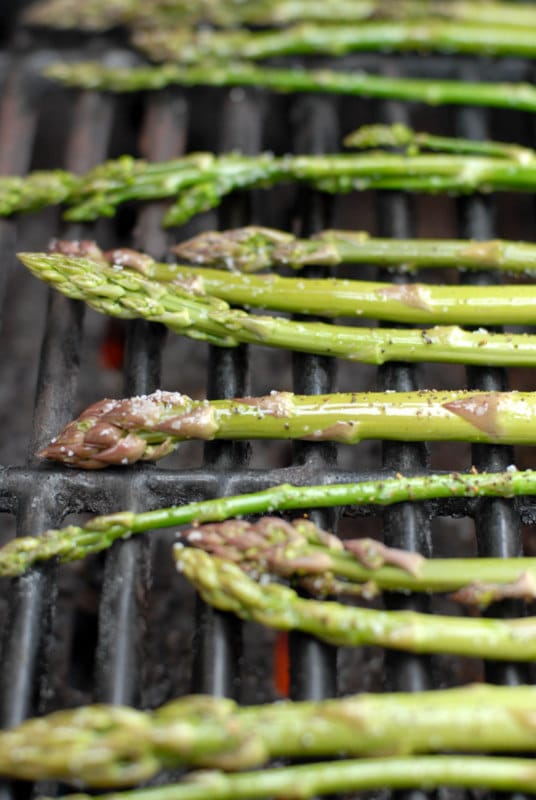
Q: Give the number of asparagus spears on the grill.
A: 13